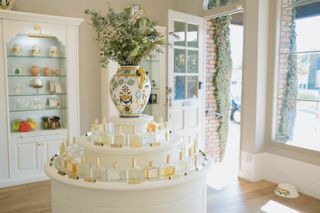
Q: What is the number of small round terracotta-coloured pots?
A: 3